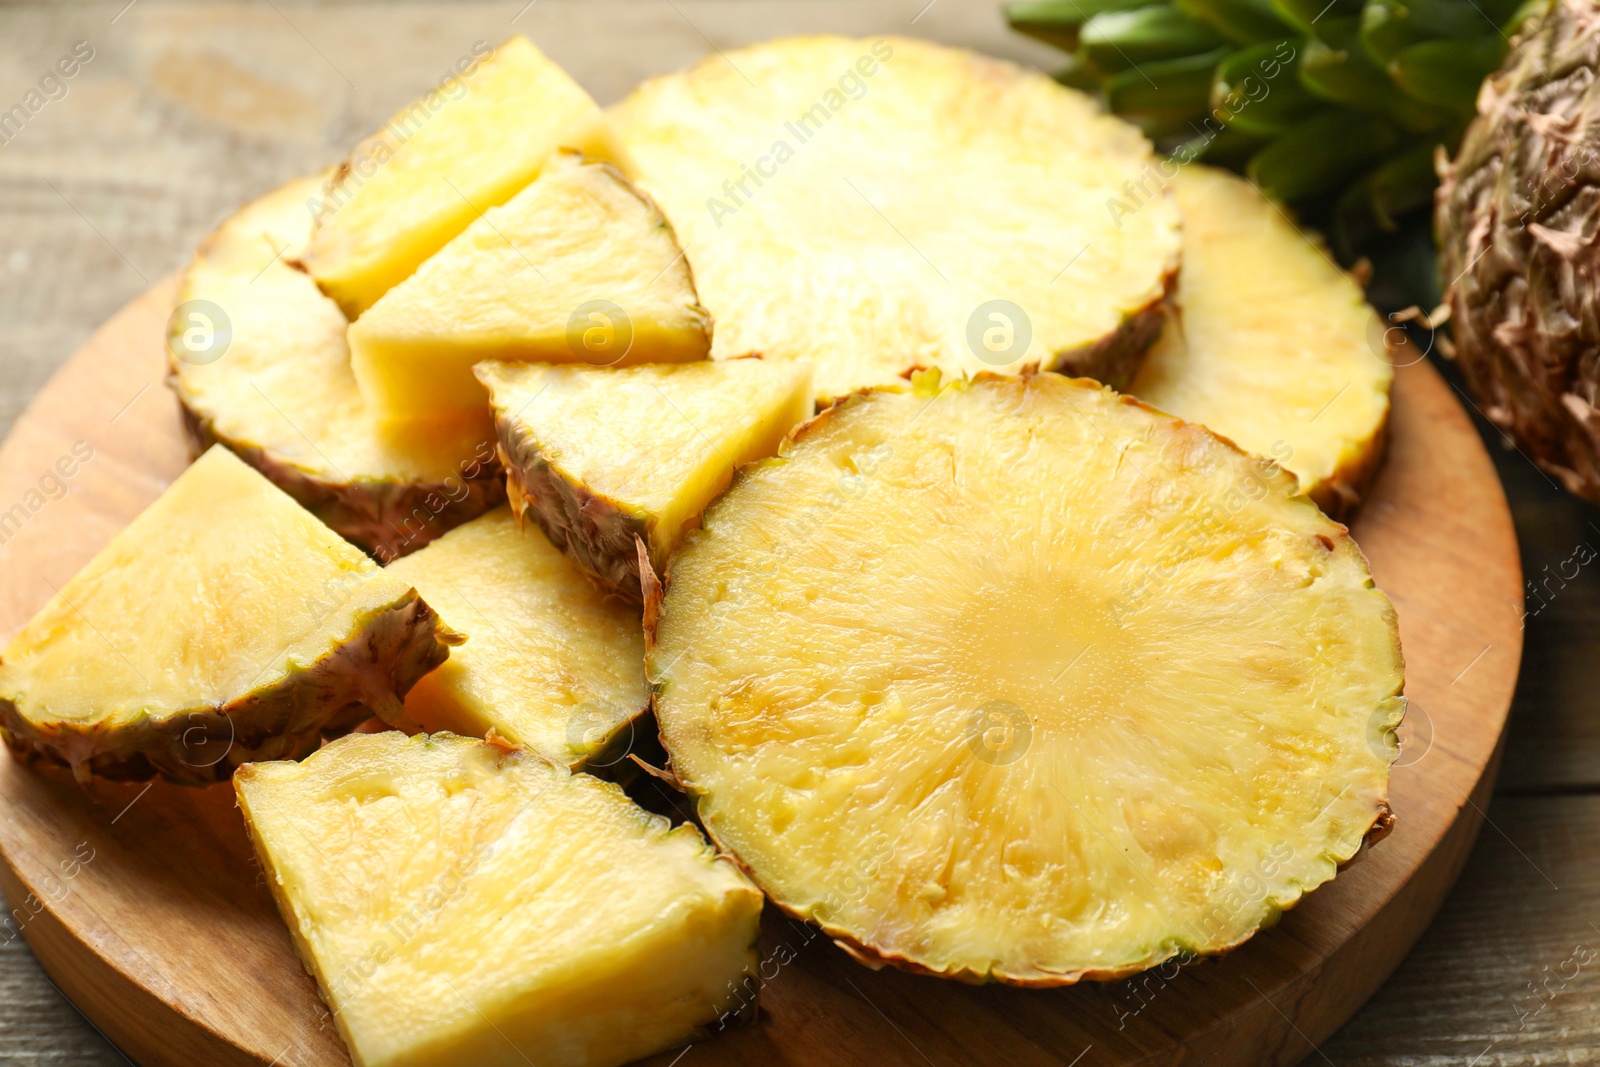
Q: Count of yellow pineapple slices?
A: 10